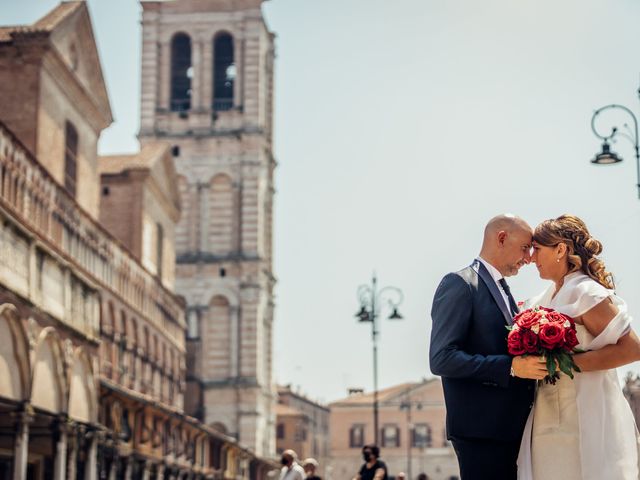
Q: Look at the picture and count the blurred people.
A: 3